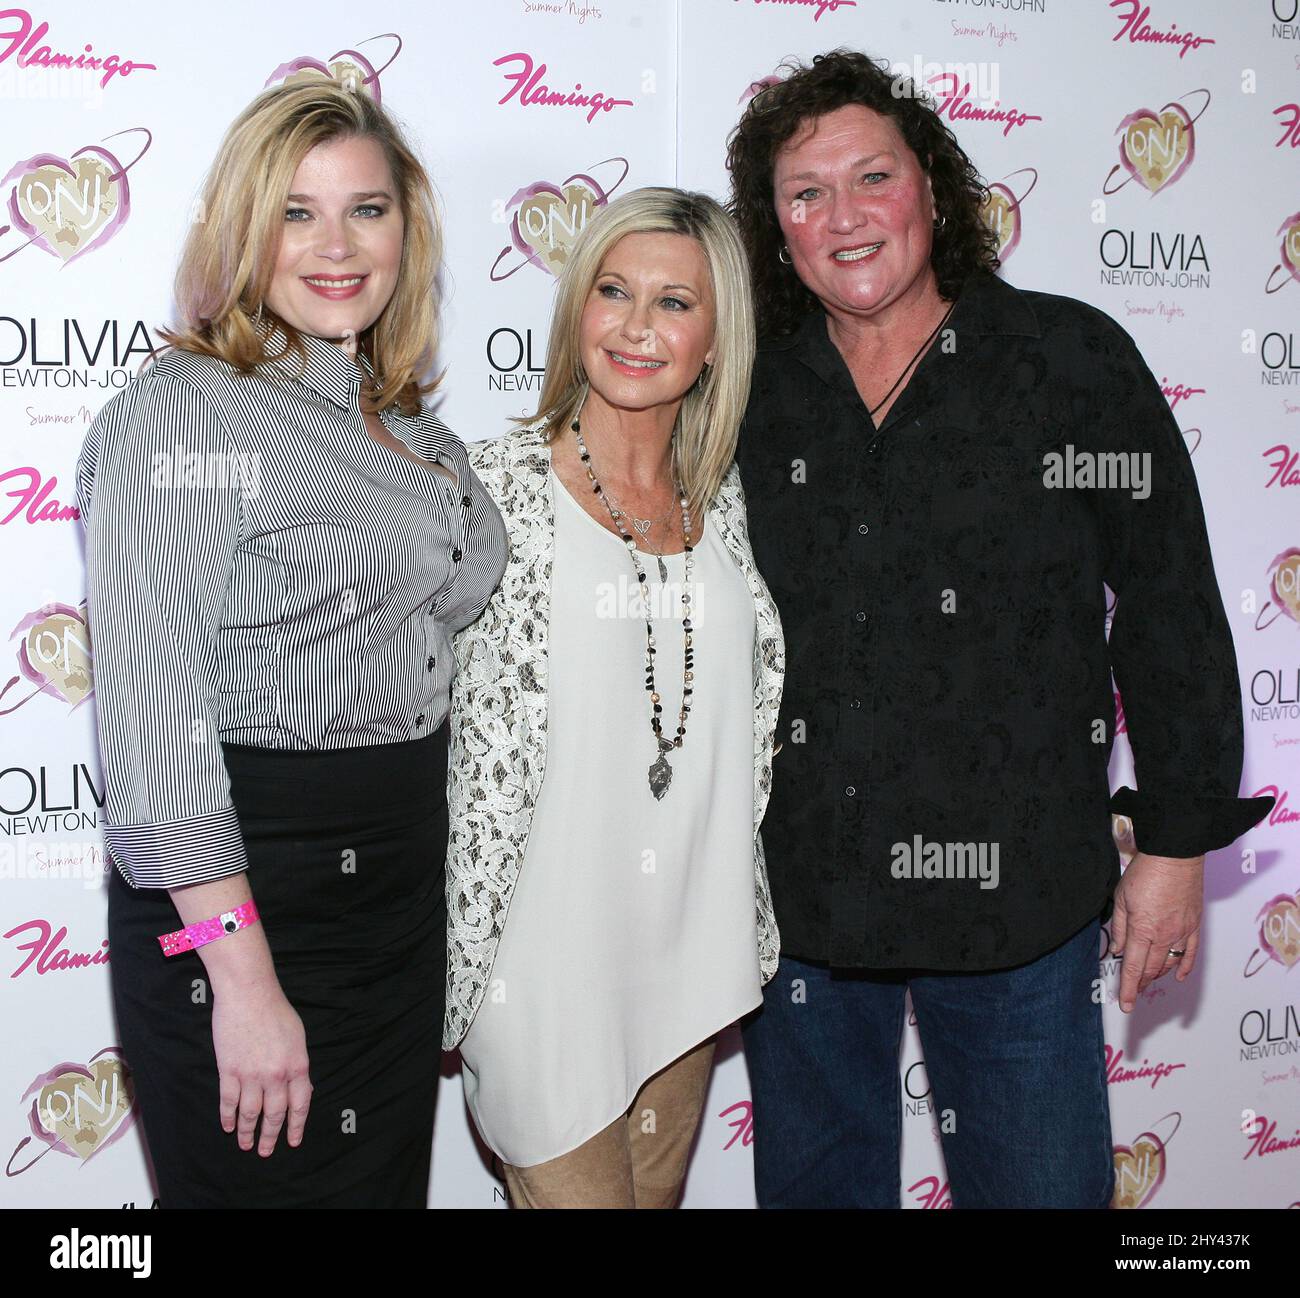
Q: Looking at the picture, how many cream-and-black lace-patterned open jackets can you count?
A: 1